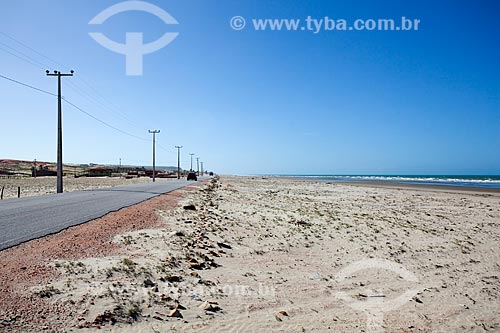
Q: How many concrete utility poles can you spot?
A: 6